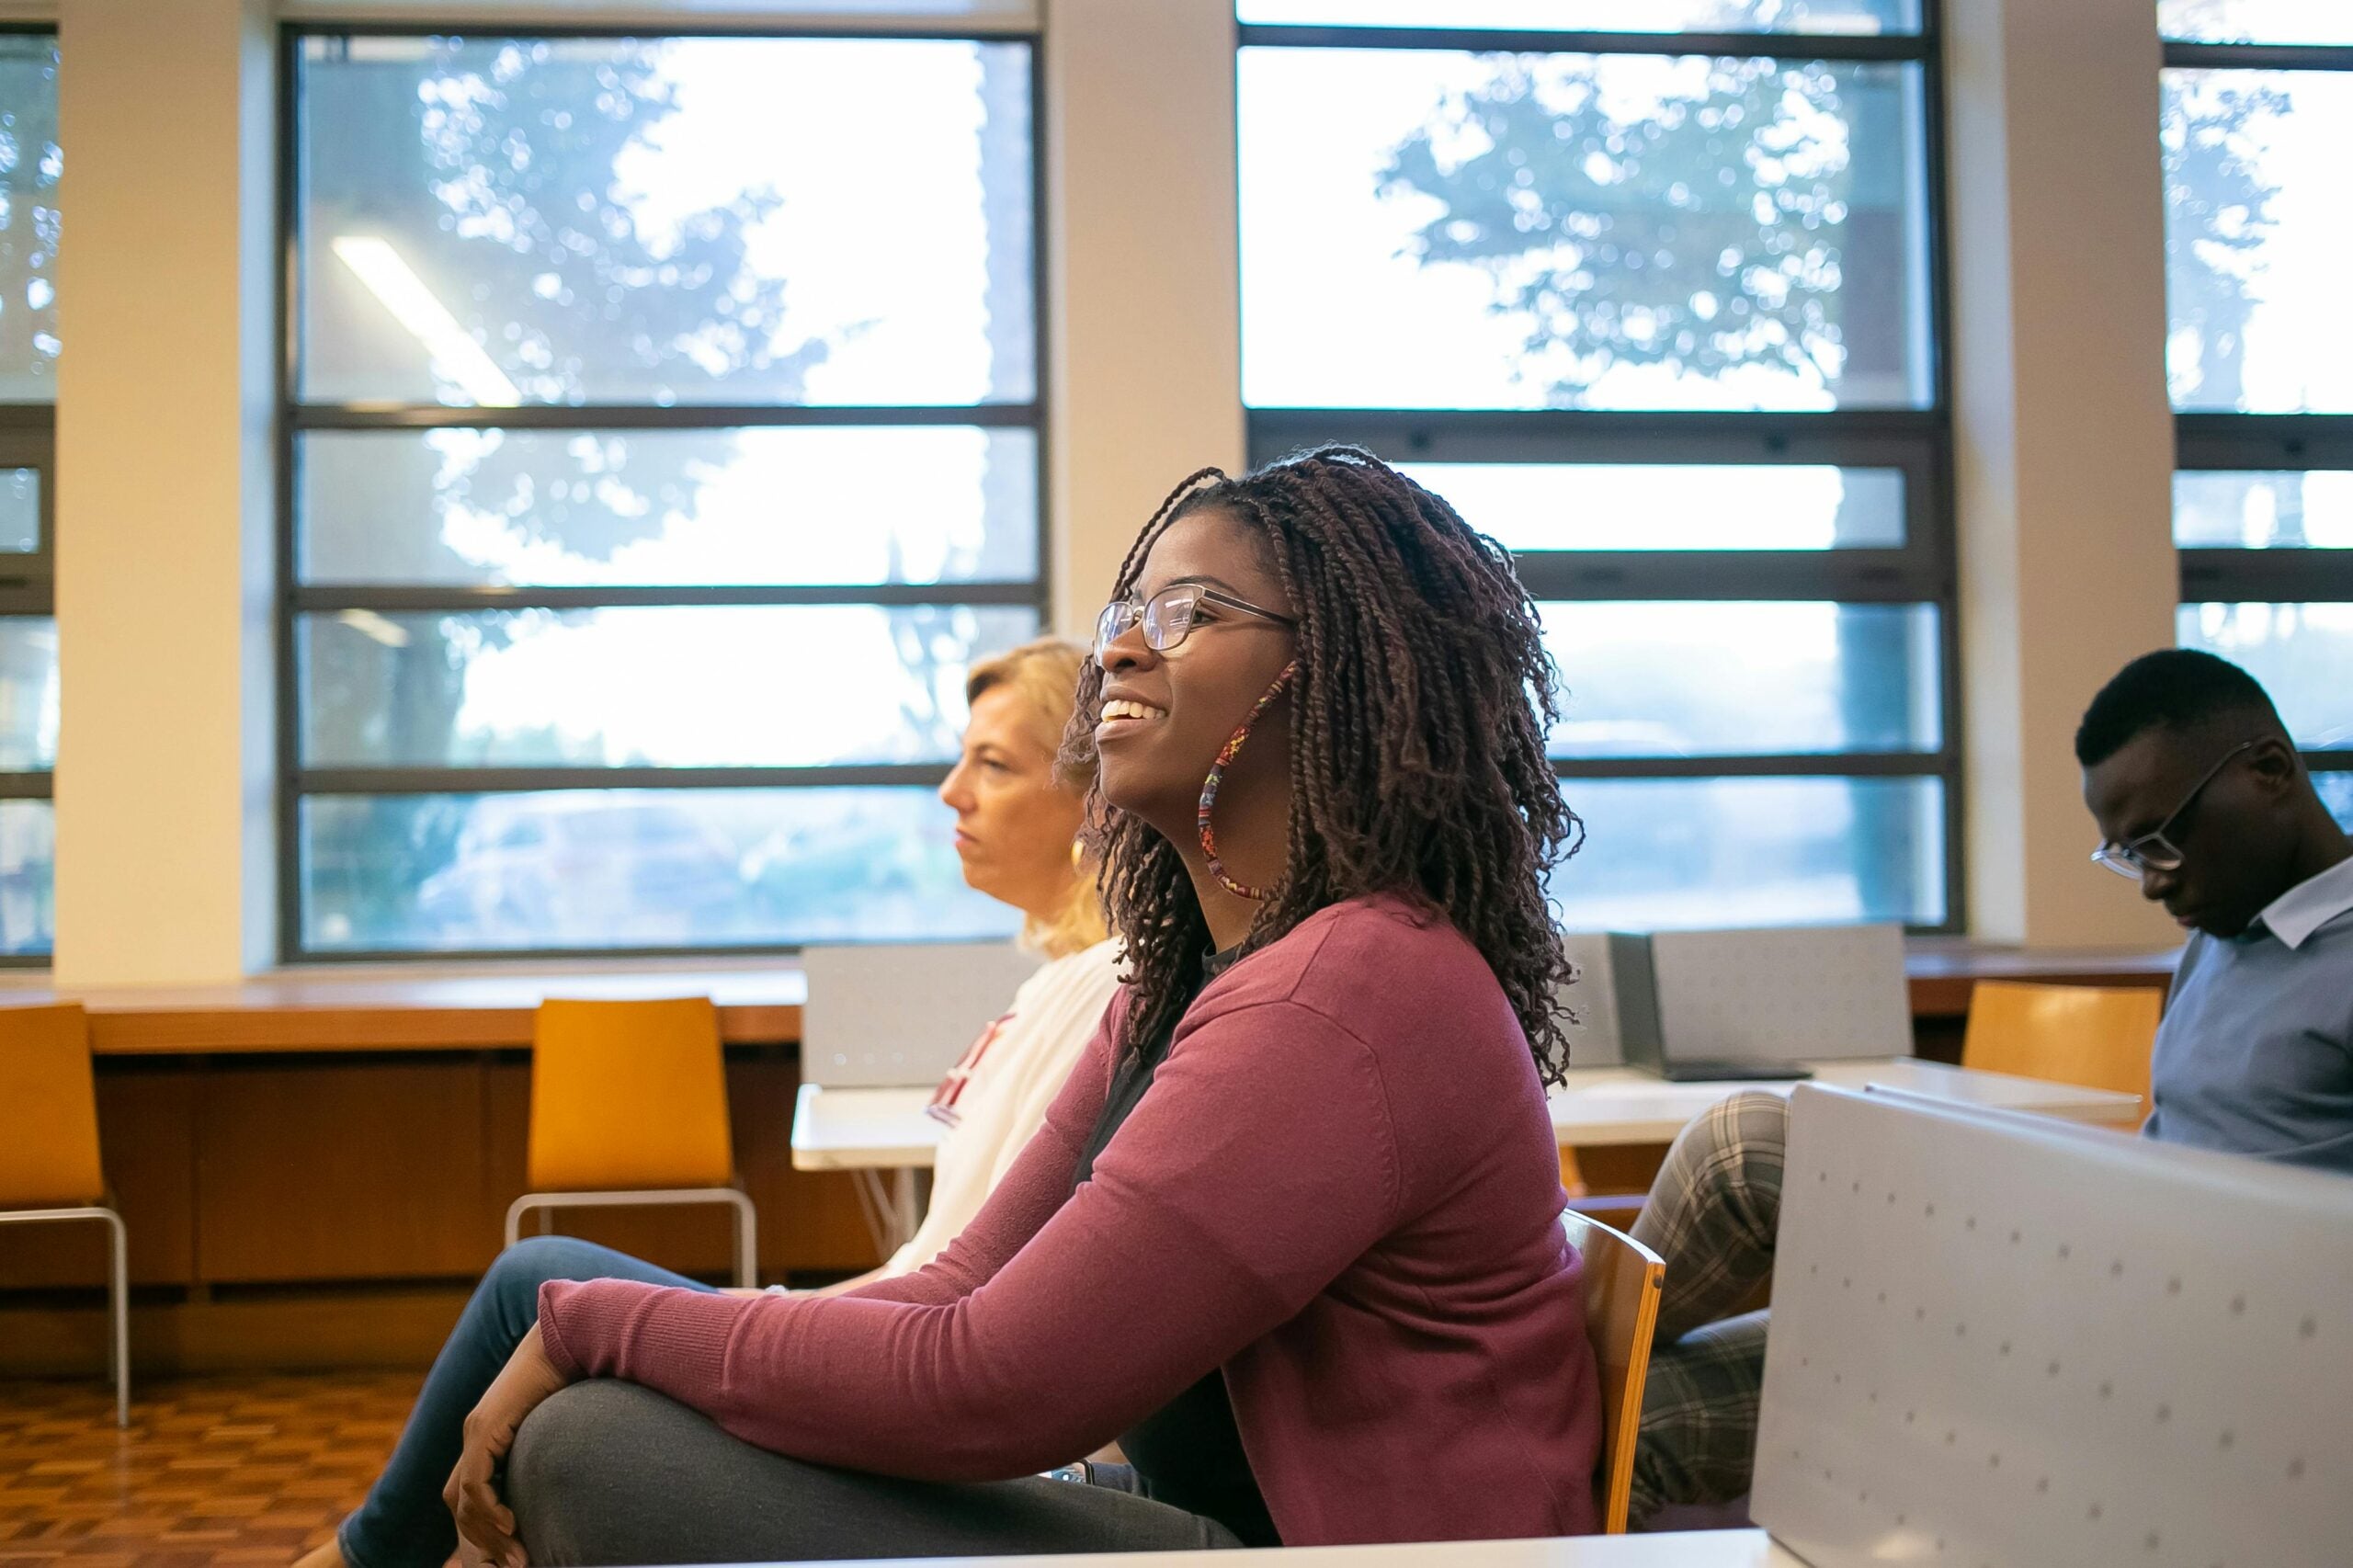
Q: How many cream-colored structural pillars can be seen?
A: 3